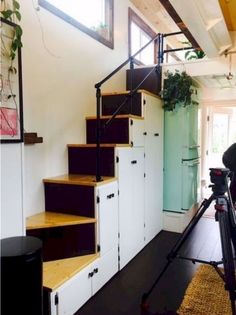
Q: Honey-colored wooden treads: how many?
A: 6